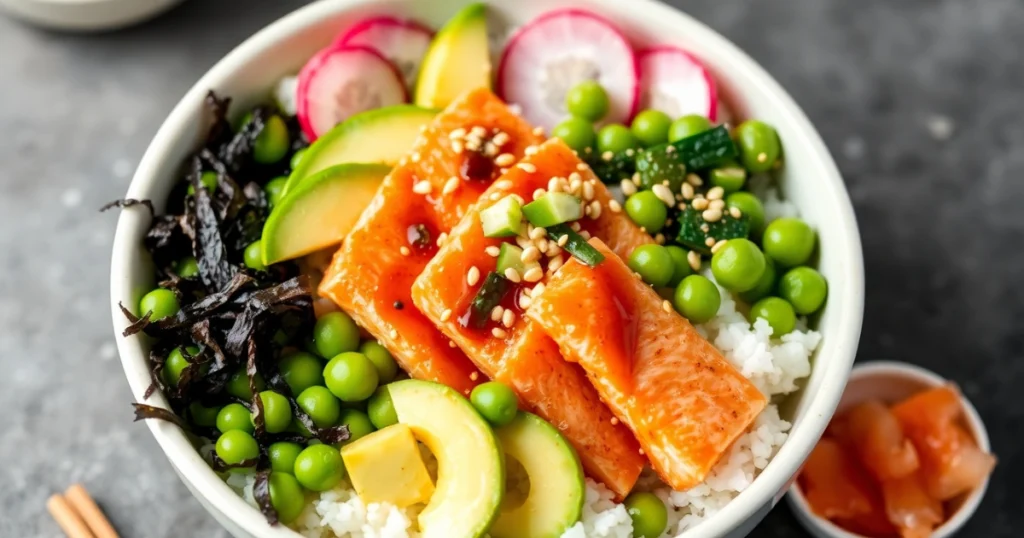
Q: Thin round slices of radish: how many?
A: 4